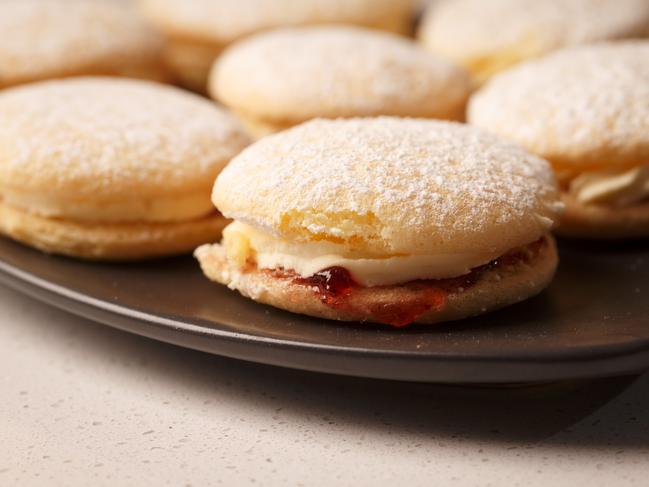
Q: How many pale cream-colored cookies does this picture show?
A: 7